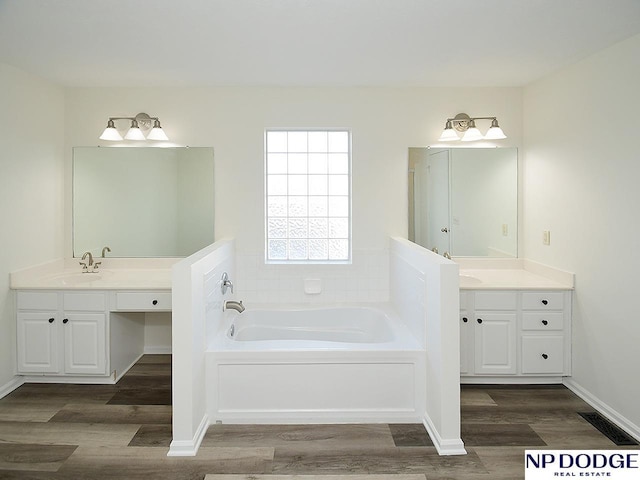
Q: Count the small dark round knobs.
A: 8